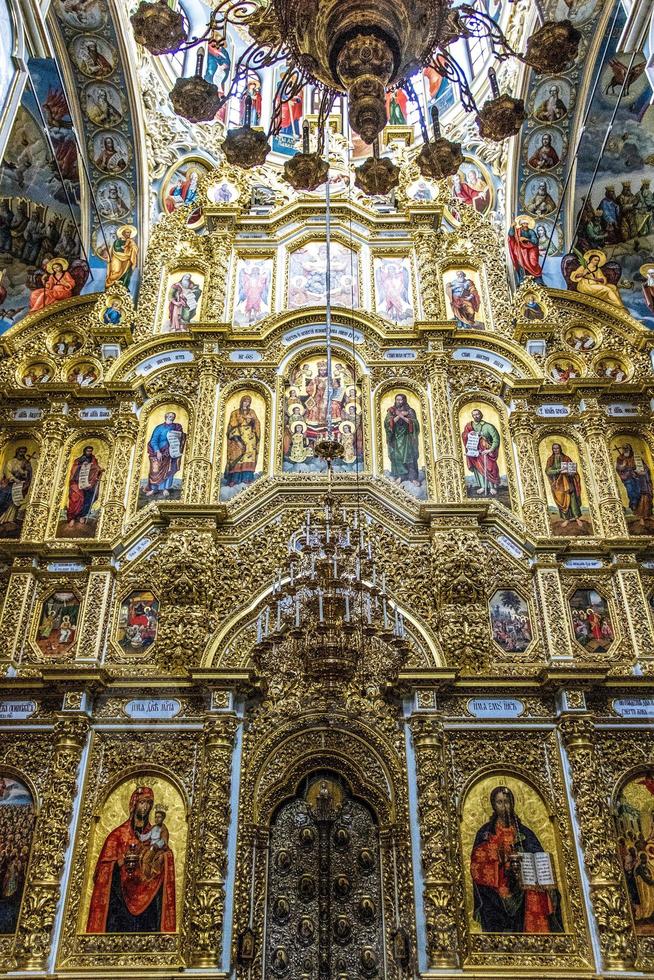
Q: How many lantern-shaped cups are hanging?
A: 8